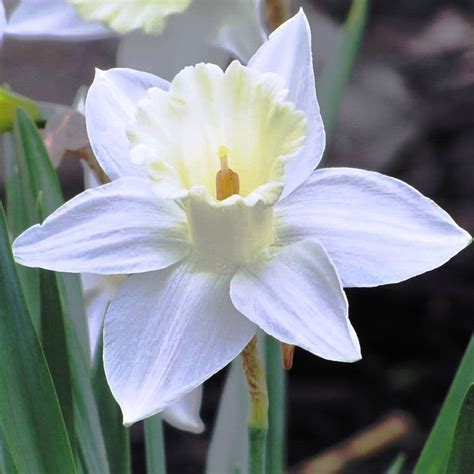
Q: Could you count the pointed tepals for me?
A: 6